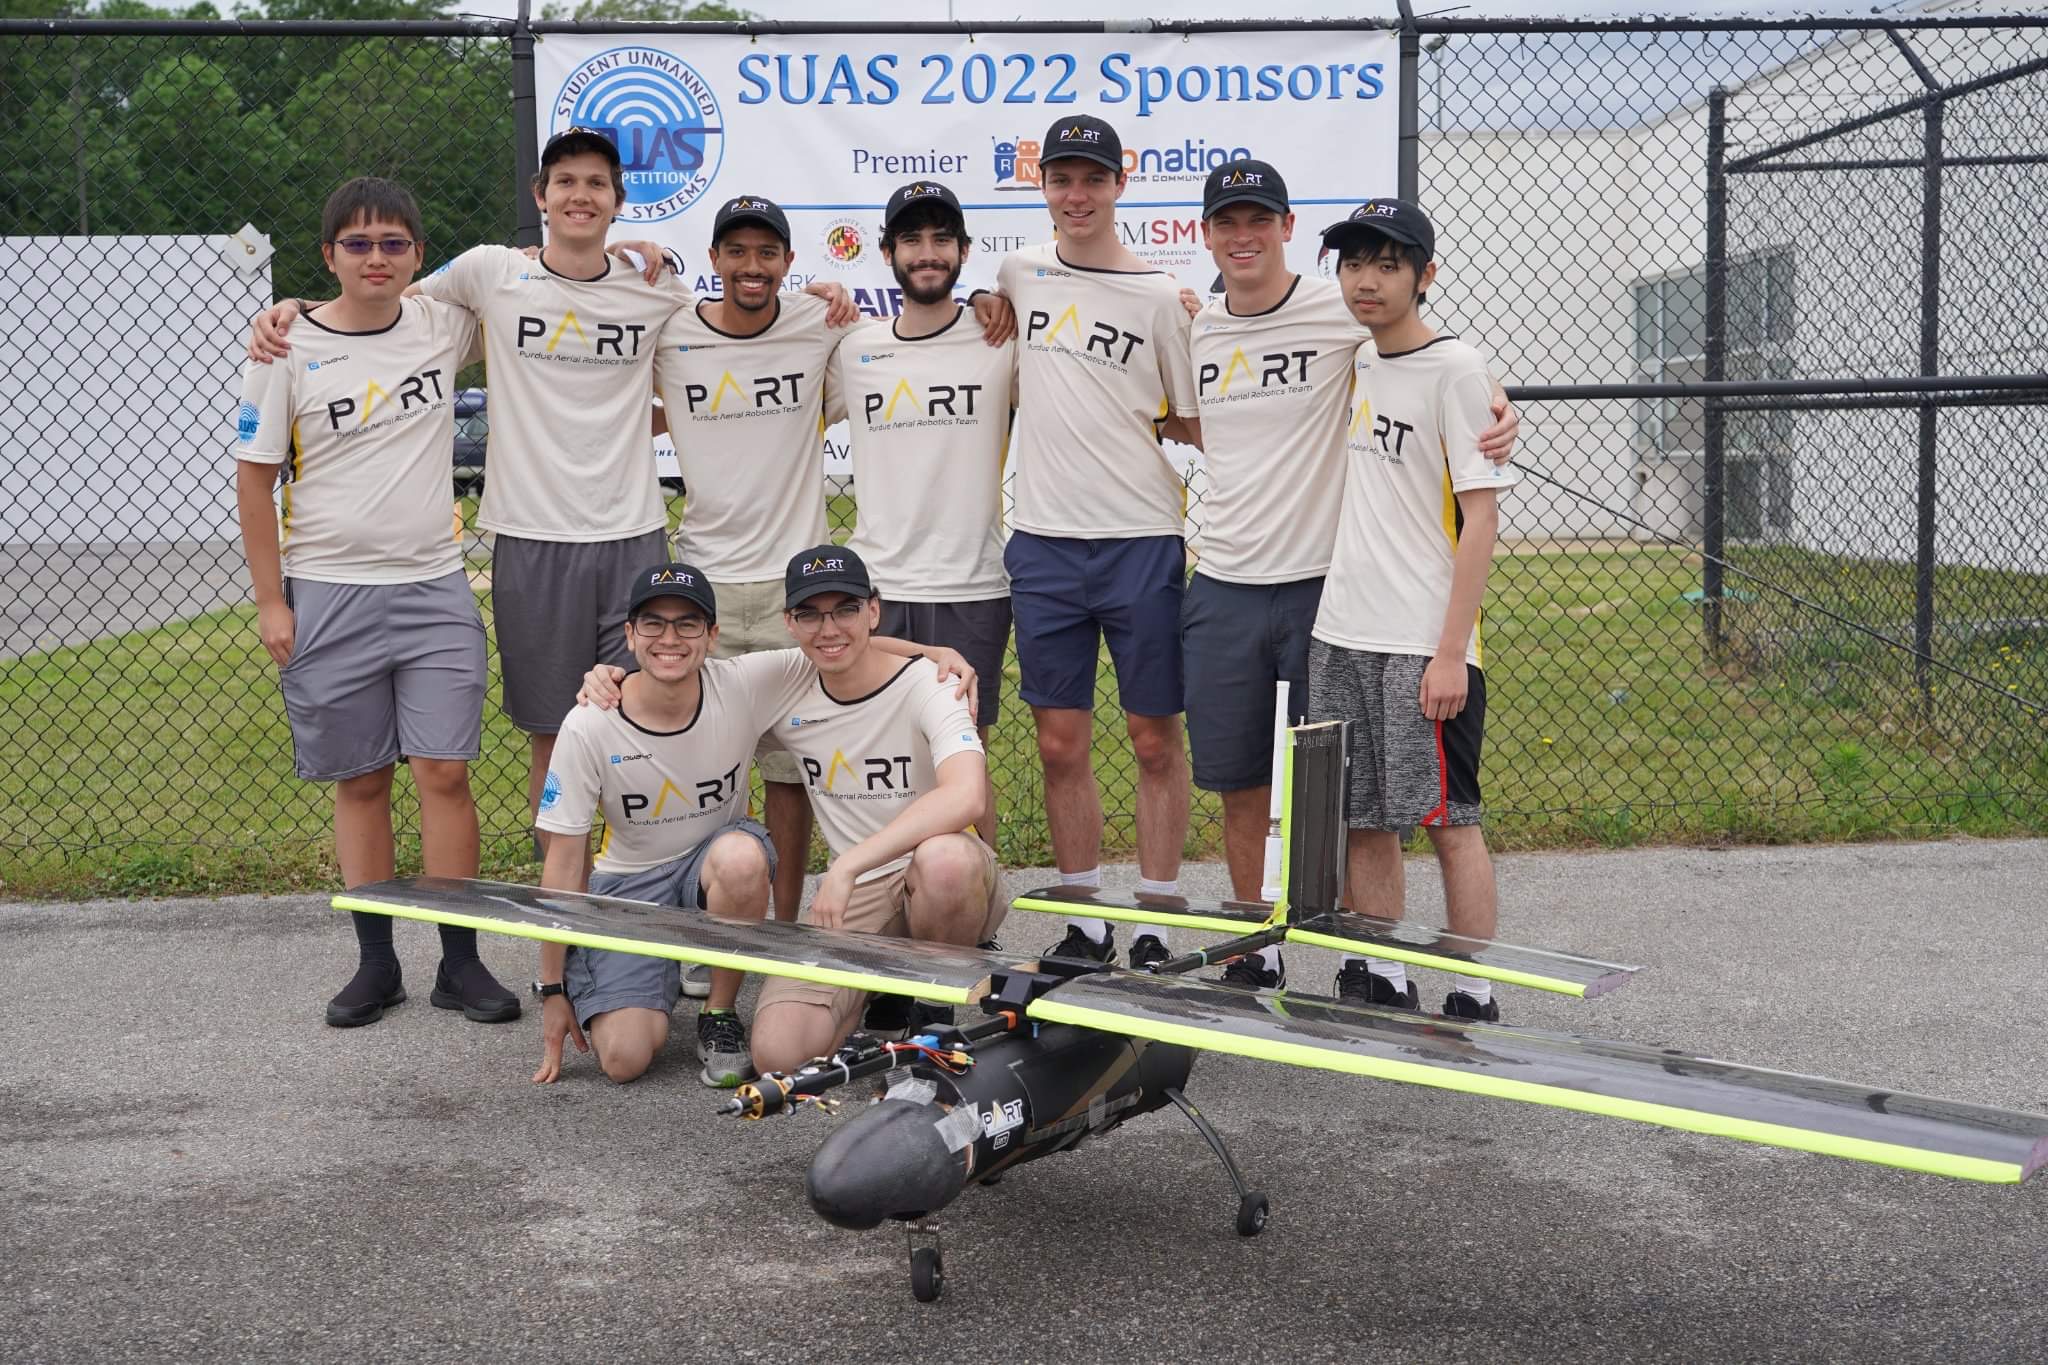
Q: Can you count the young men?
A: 9